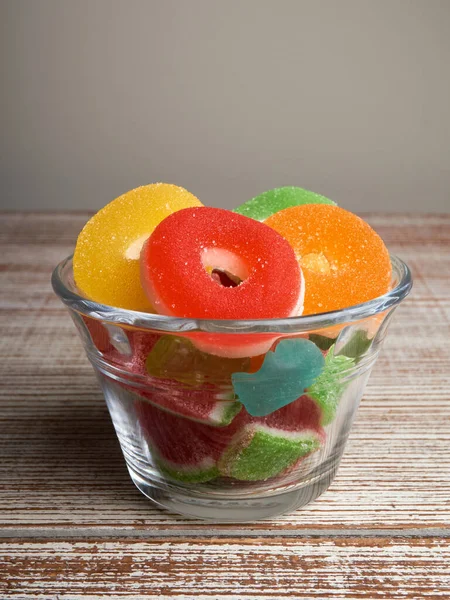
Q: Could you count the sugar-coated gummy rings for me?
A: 4